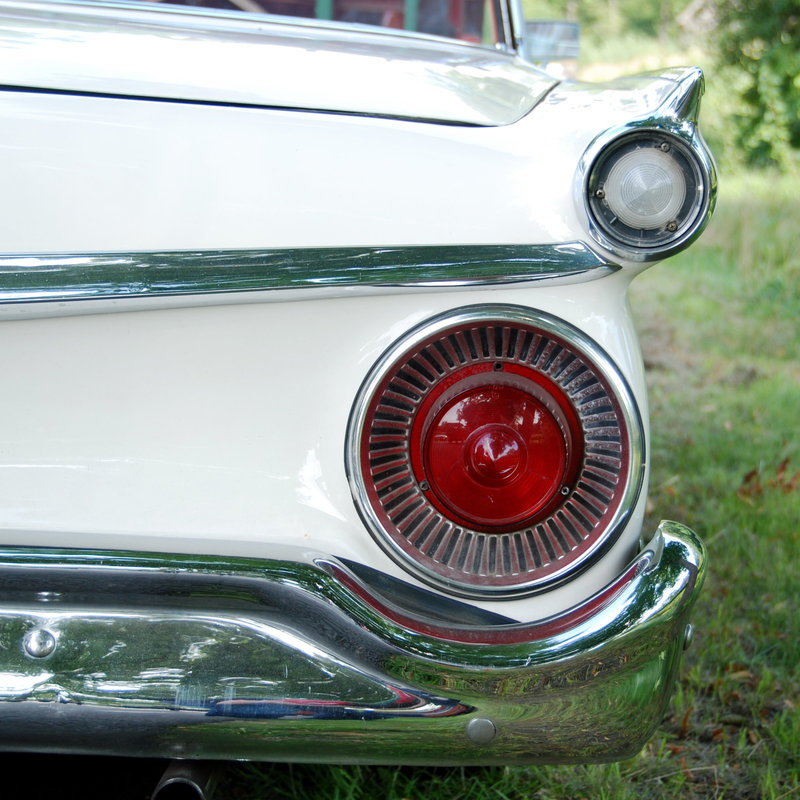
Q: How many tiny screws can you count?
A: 6